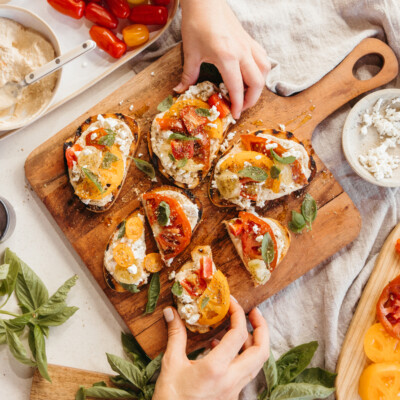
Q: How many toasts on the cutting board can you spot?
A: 7